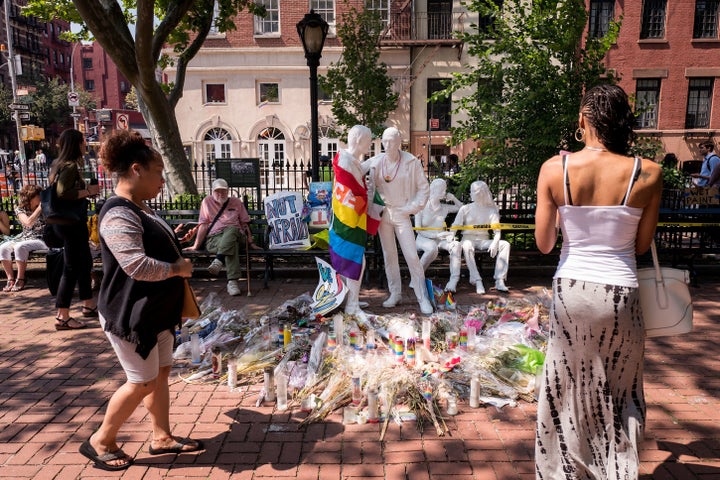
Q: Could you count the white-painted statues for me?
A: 4